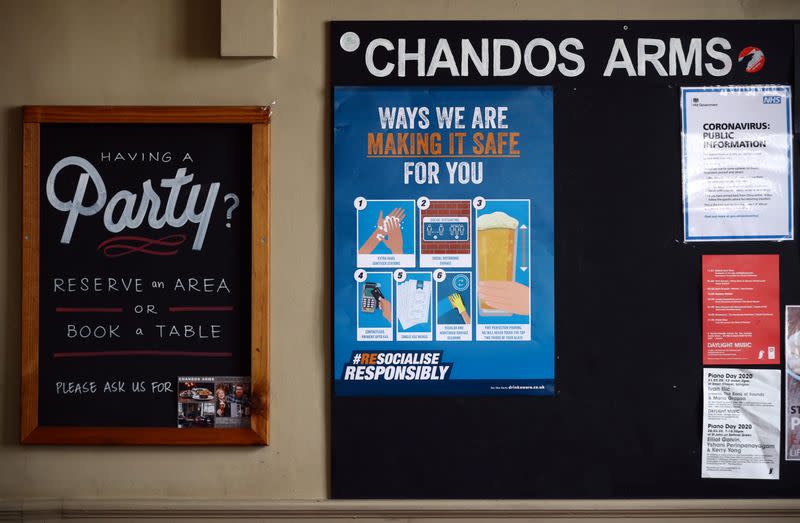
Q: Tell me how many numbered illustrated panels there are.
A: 6